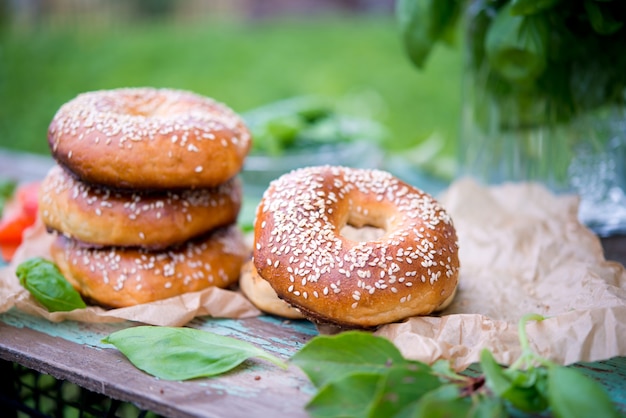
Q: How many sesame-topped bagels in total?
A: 4